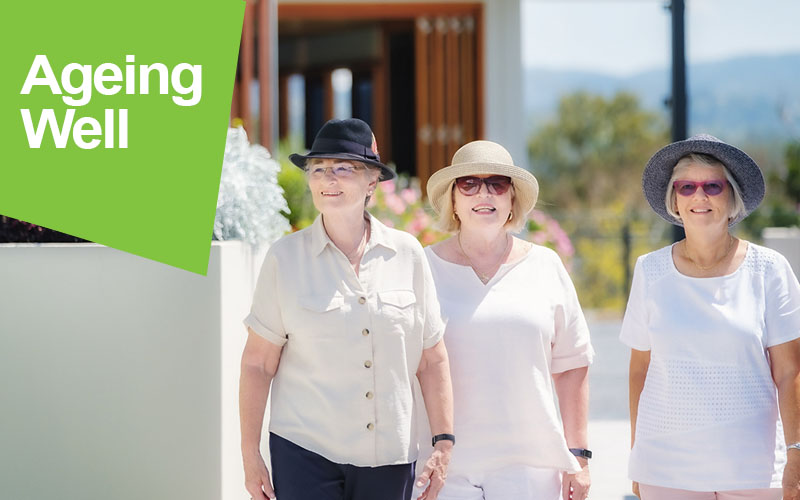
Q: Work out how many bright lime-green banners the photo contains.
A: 1